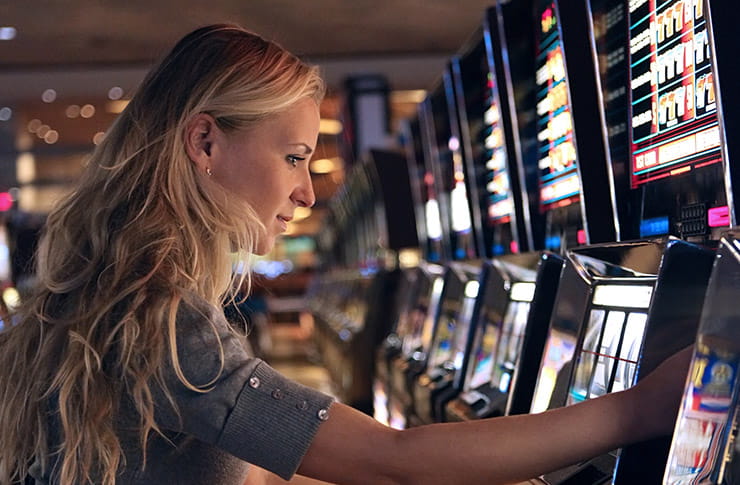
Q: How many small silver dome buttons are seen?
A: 4